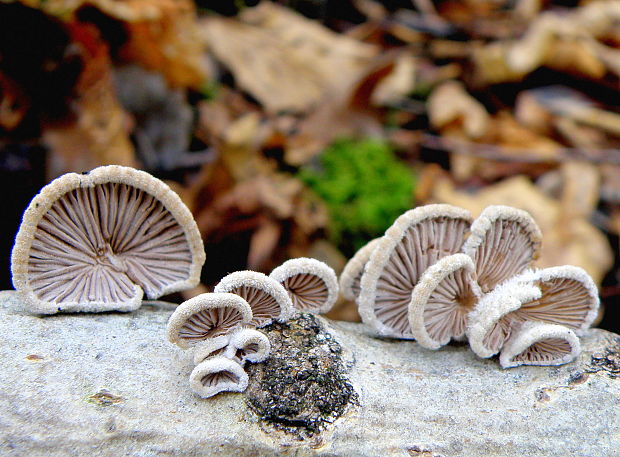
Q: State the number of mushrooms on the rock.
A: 13